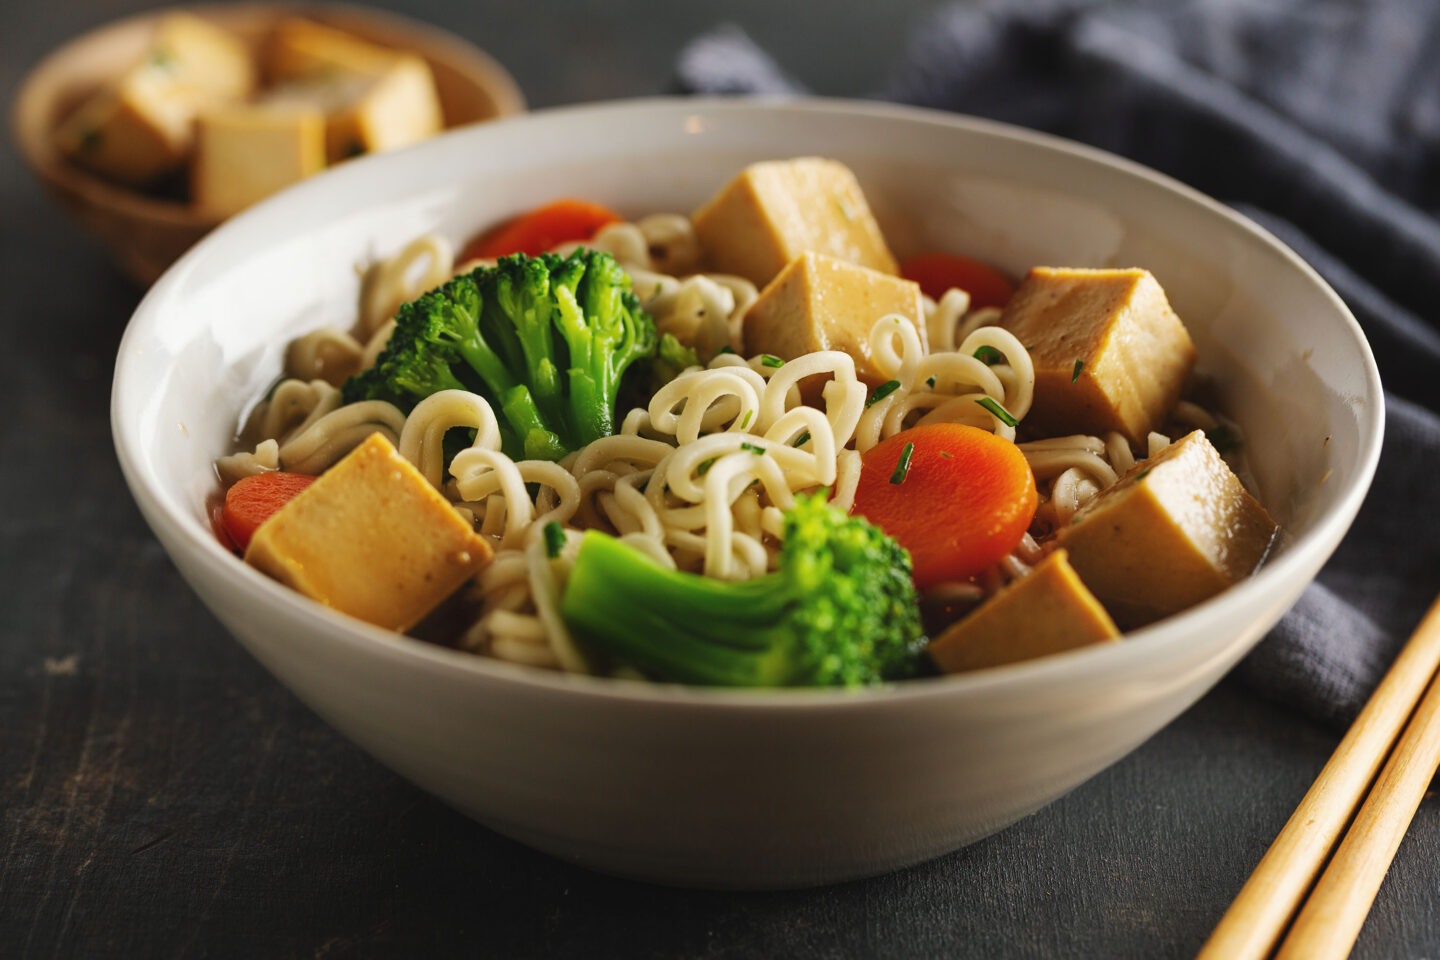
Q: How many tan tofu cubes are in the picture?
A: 11